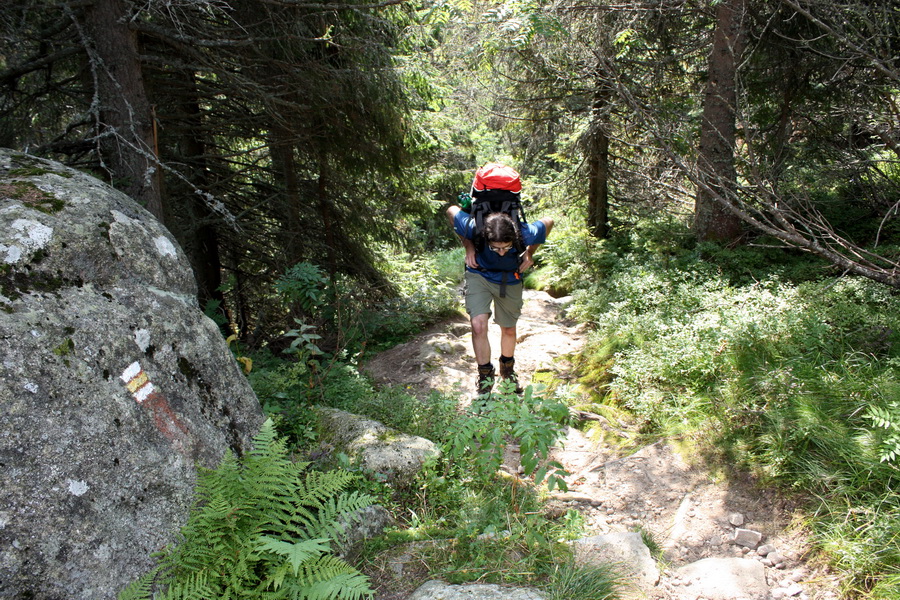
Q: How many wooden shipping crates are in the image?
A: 0